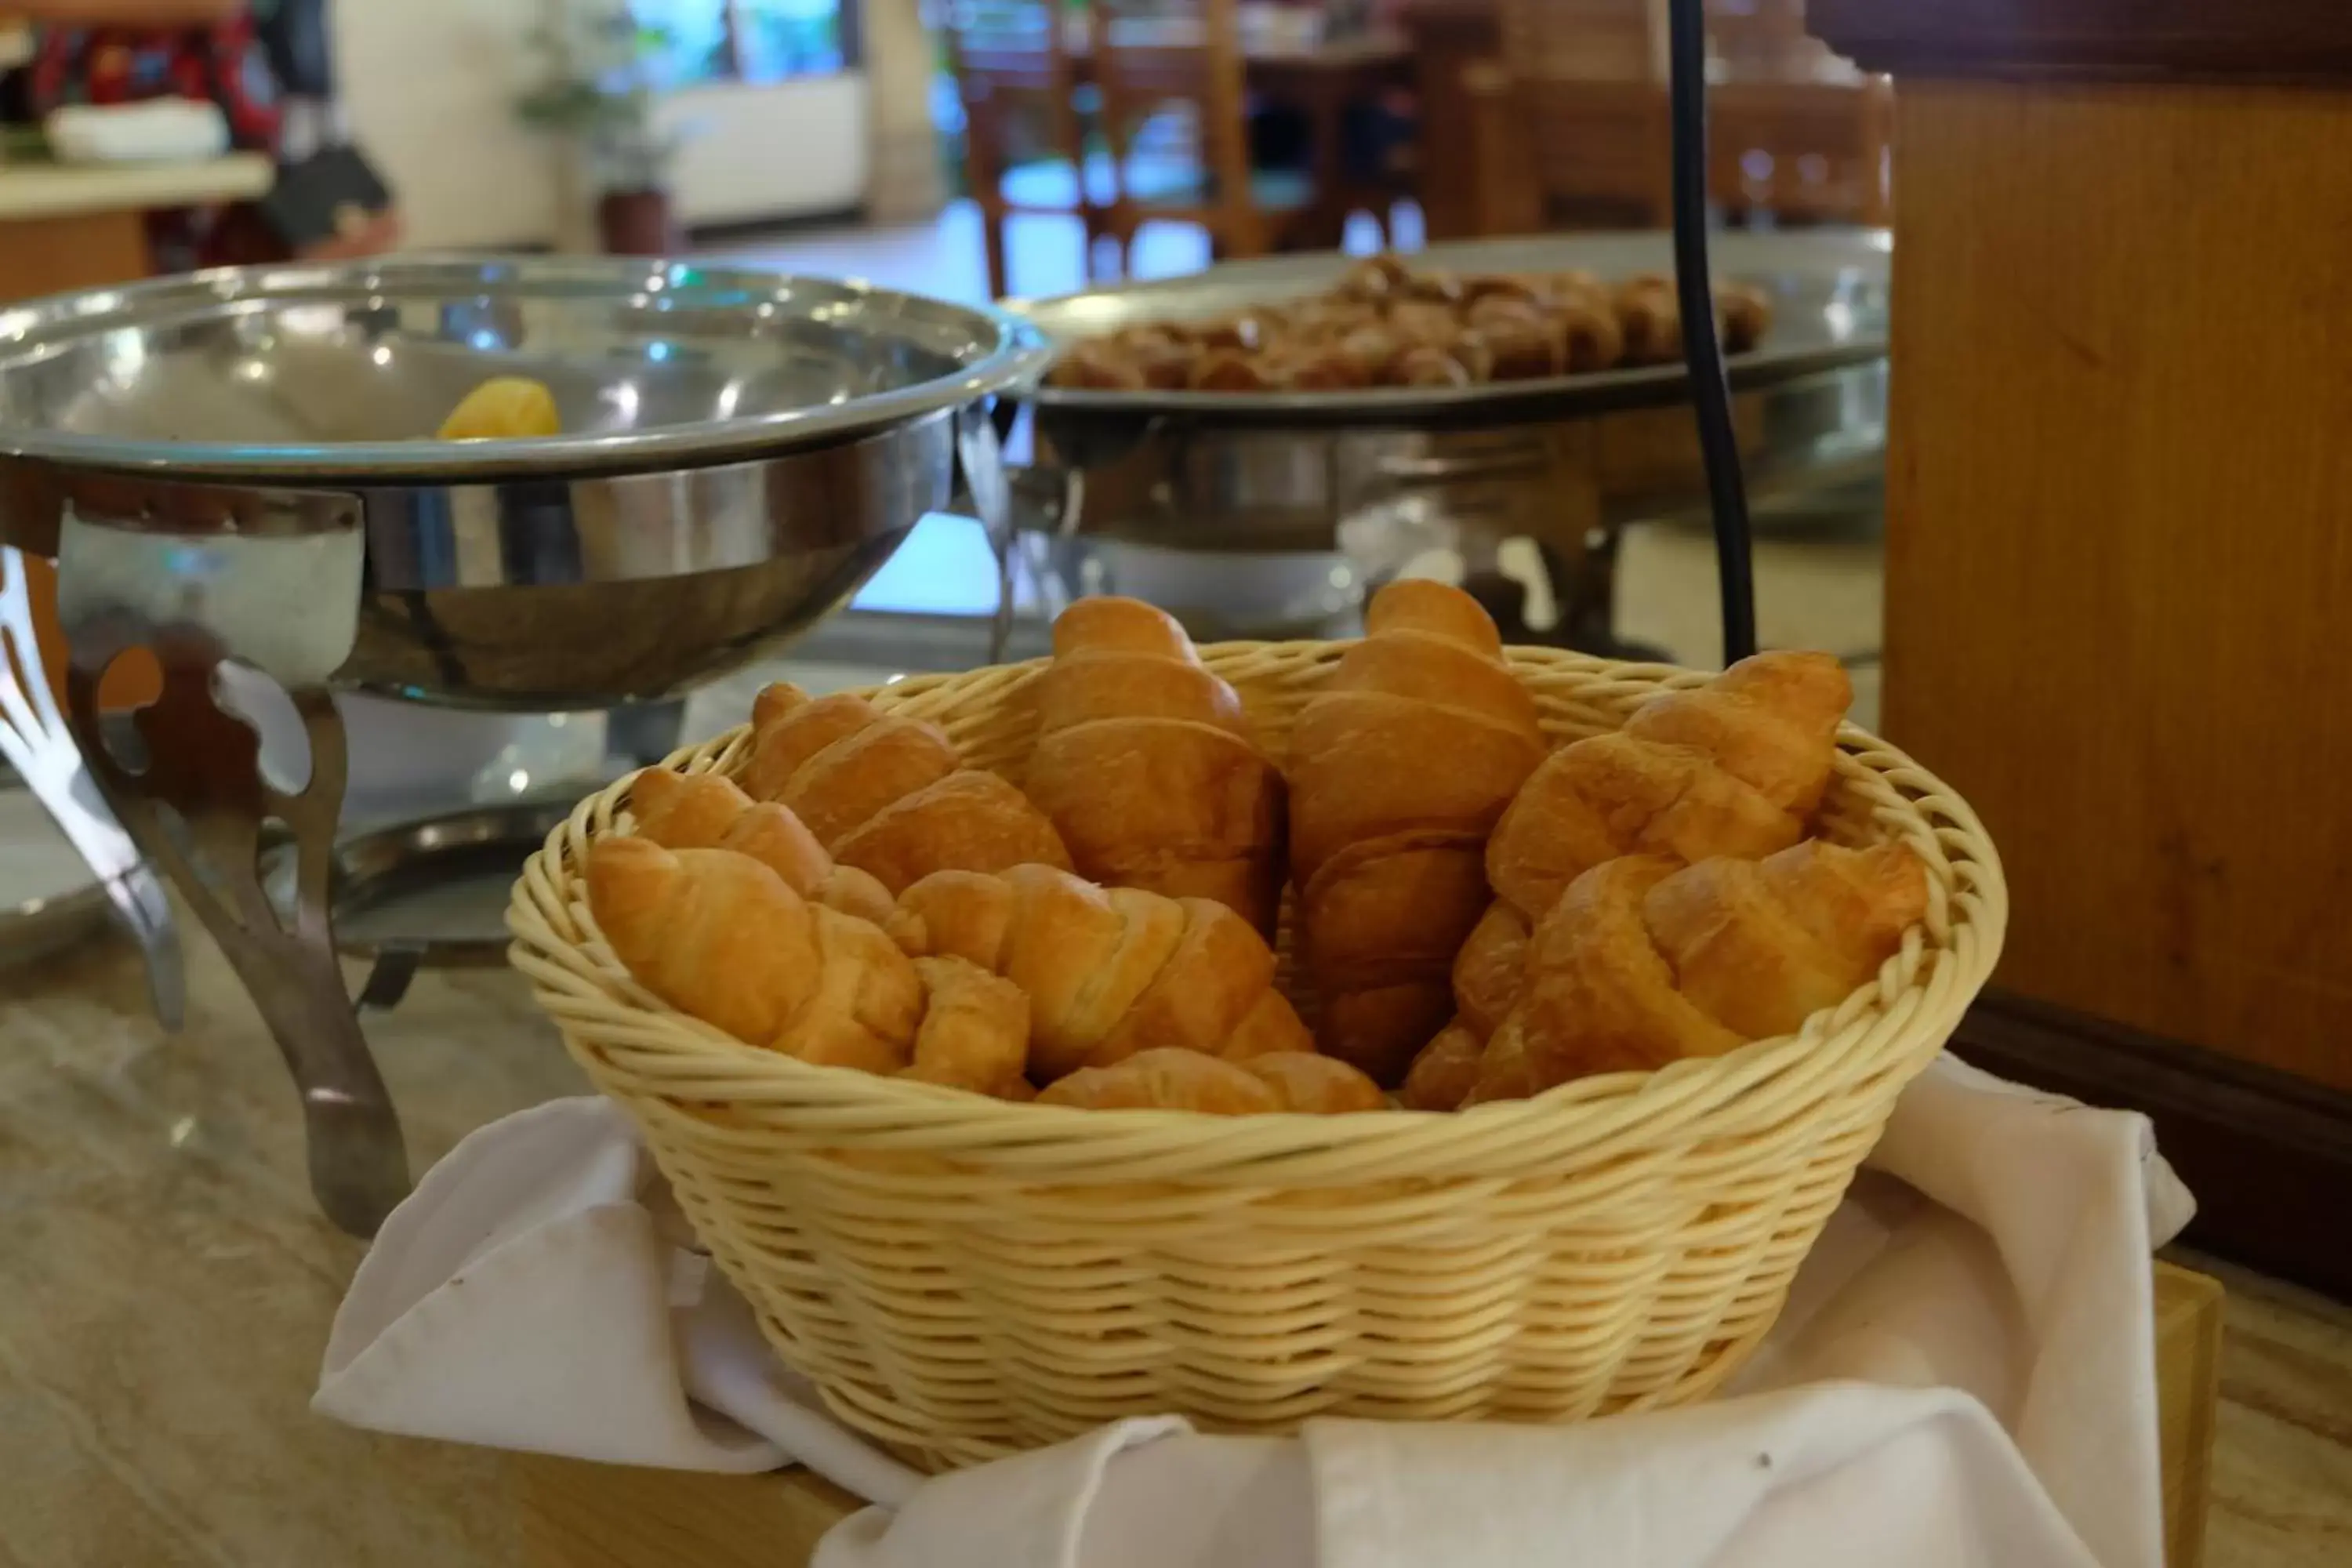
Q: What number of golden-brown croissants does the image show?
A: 9